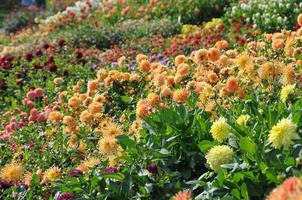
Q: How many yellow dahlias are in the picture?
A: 5